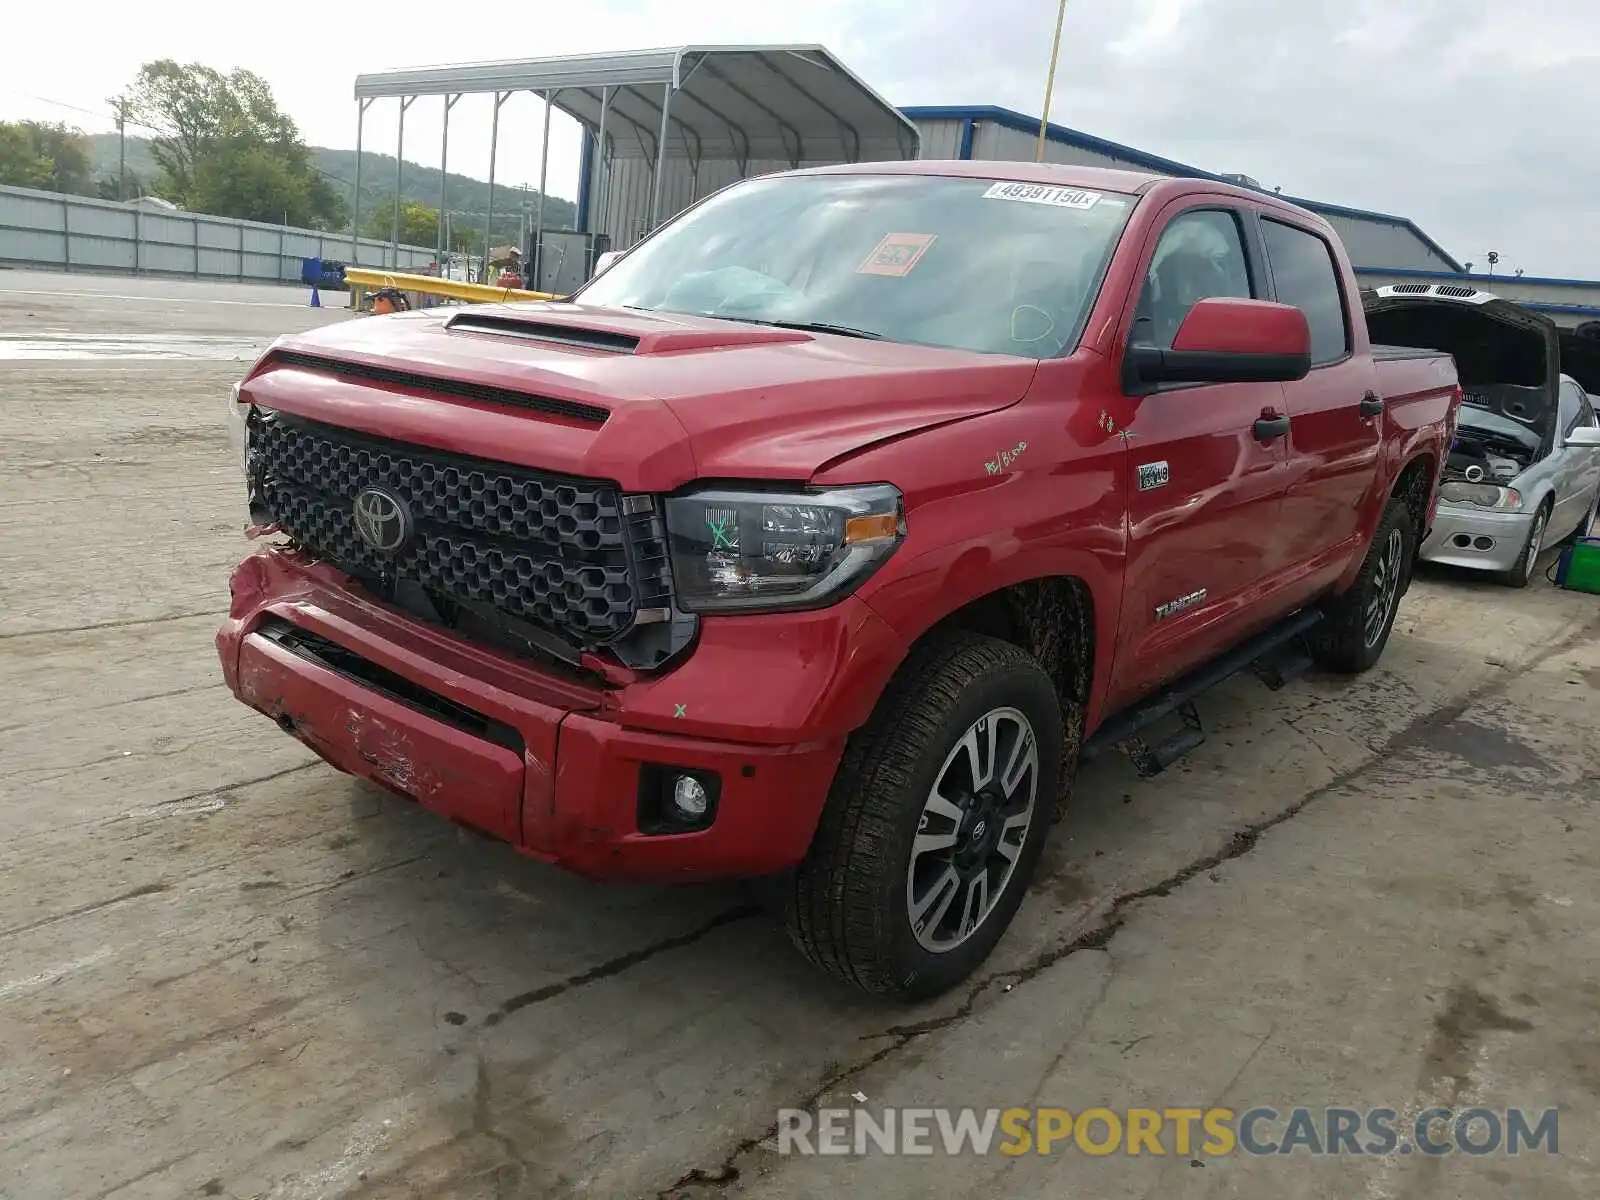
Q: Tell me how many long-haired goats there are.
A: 0